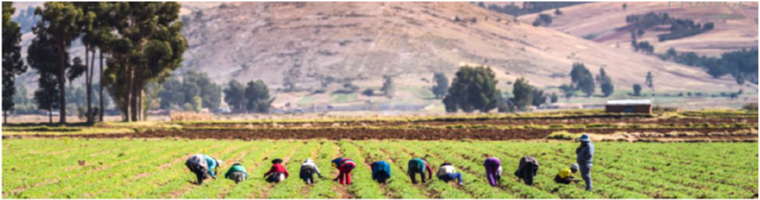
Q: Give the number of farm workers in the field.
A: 12